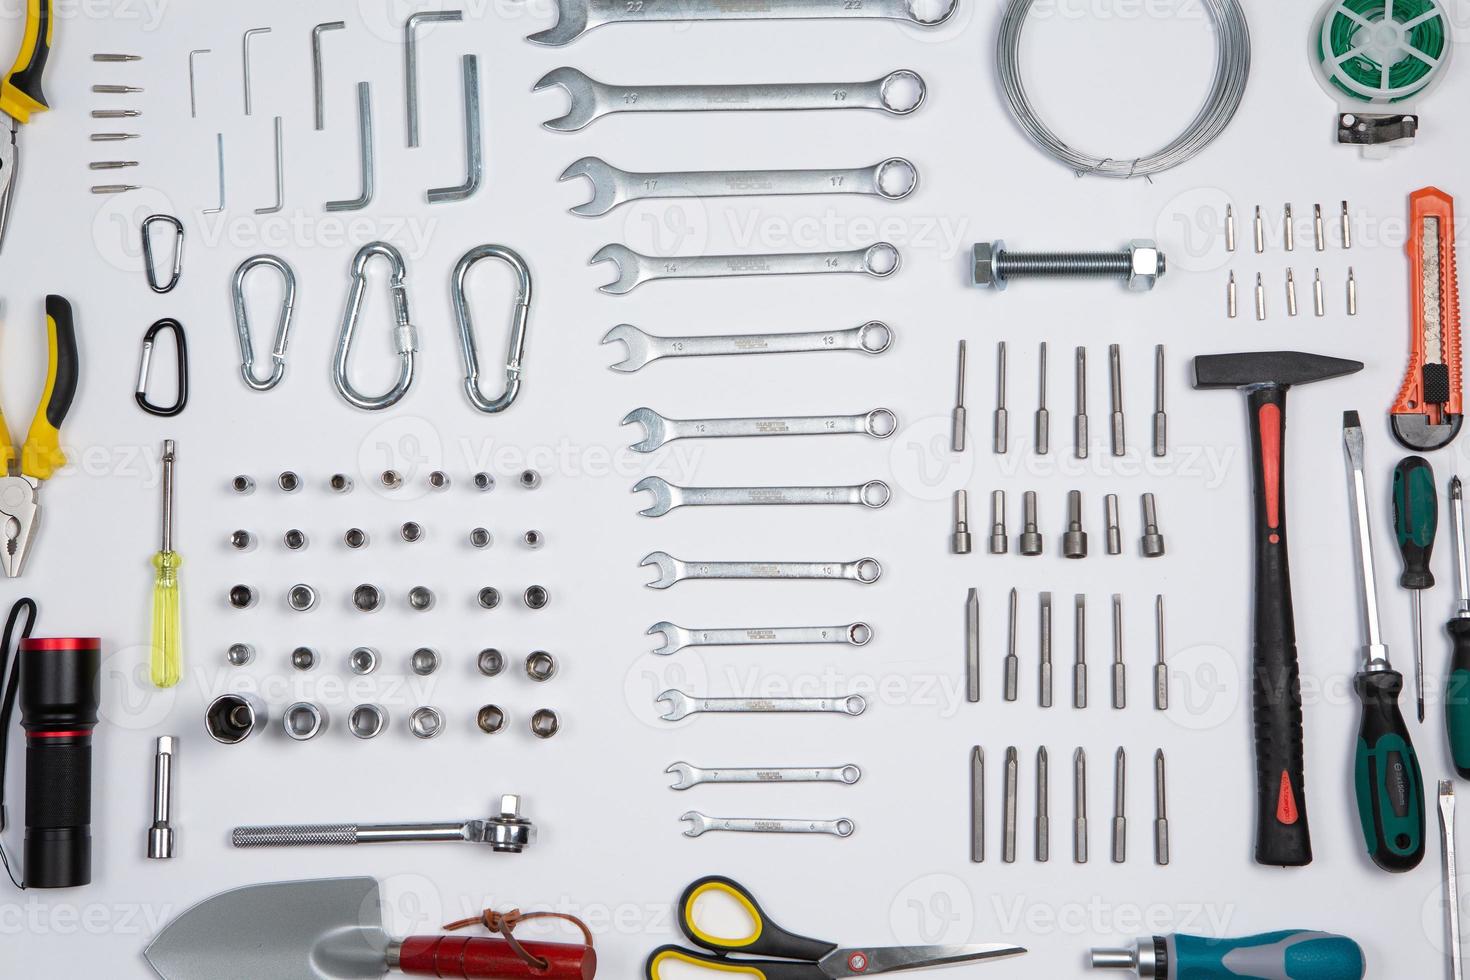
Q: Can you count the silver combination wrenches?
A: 12